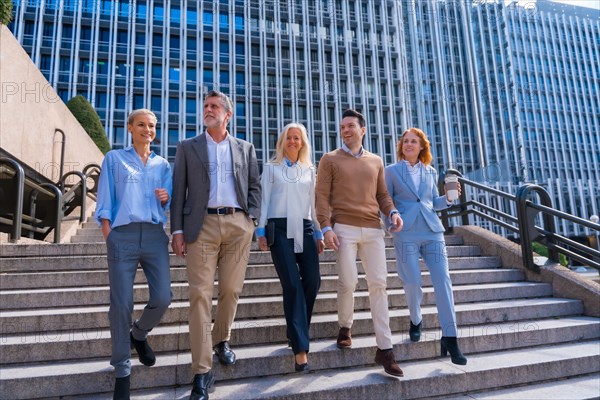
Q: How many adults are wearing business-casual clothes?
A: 5